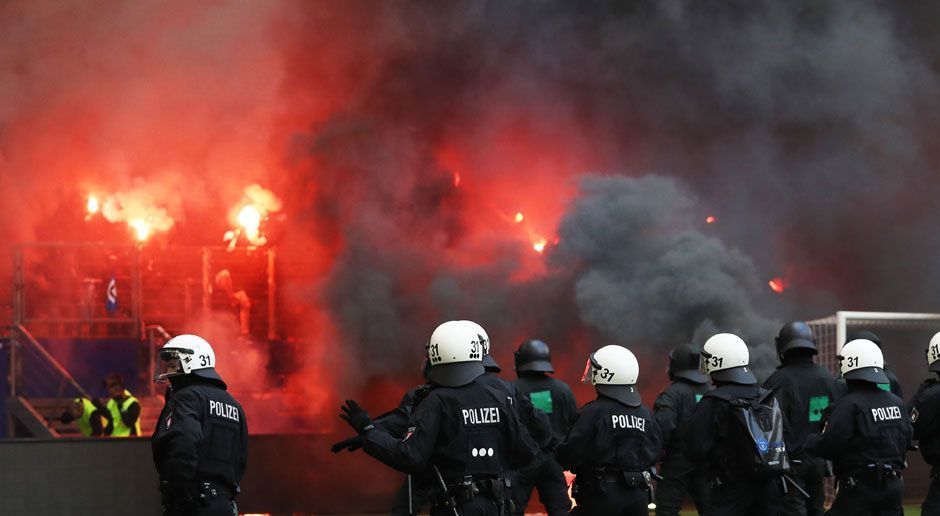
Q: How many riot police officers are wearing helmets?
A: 11